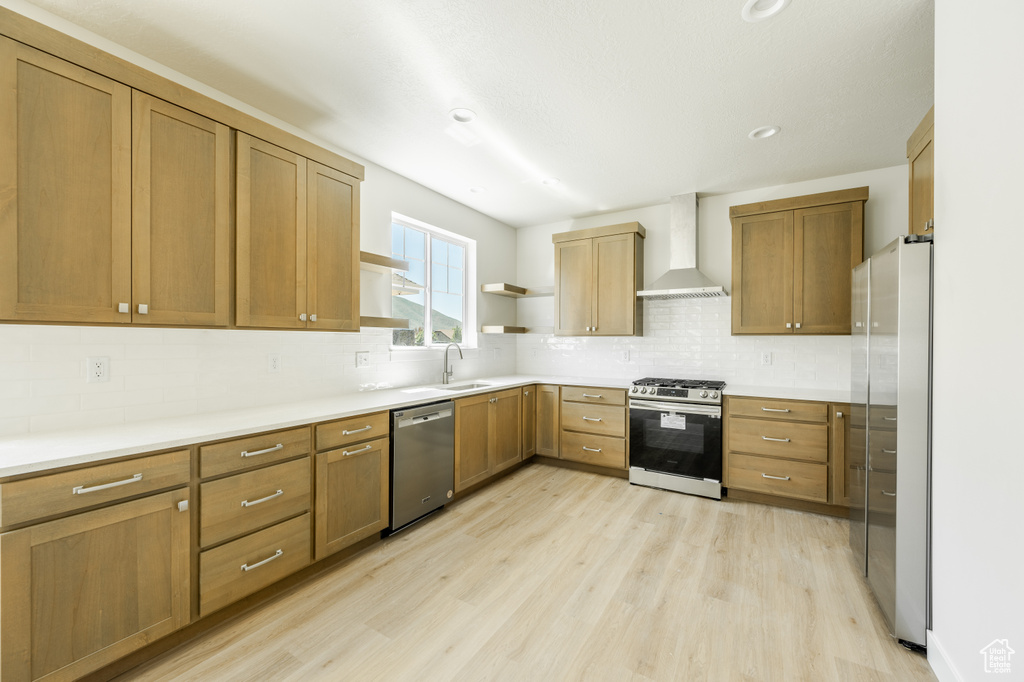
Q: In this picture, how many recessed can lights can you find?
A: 5